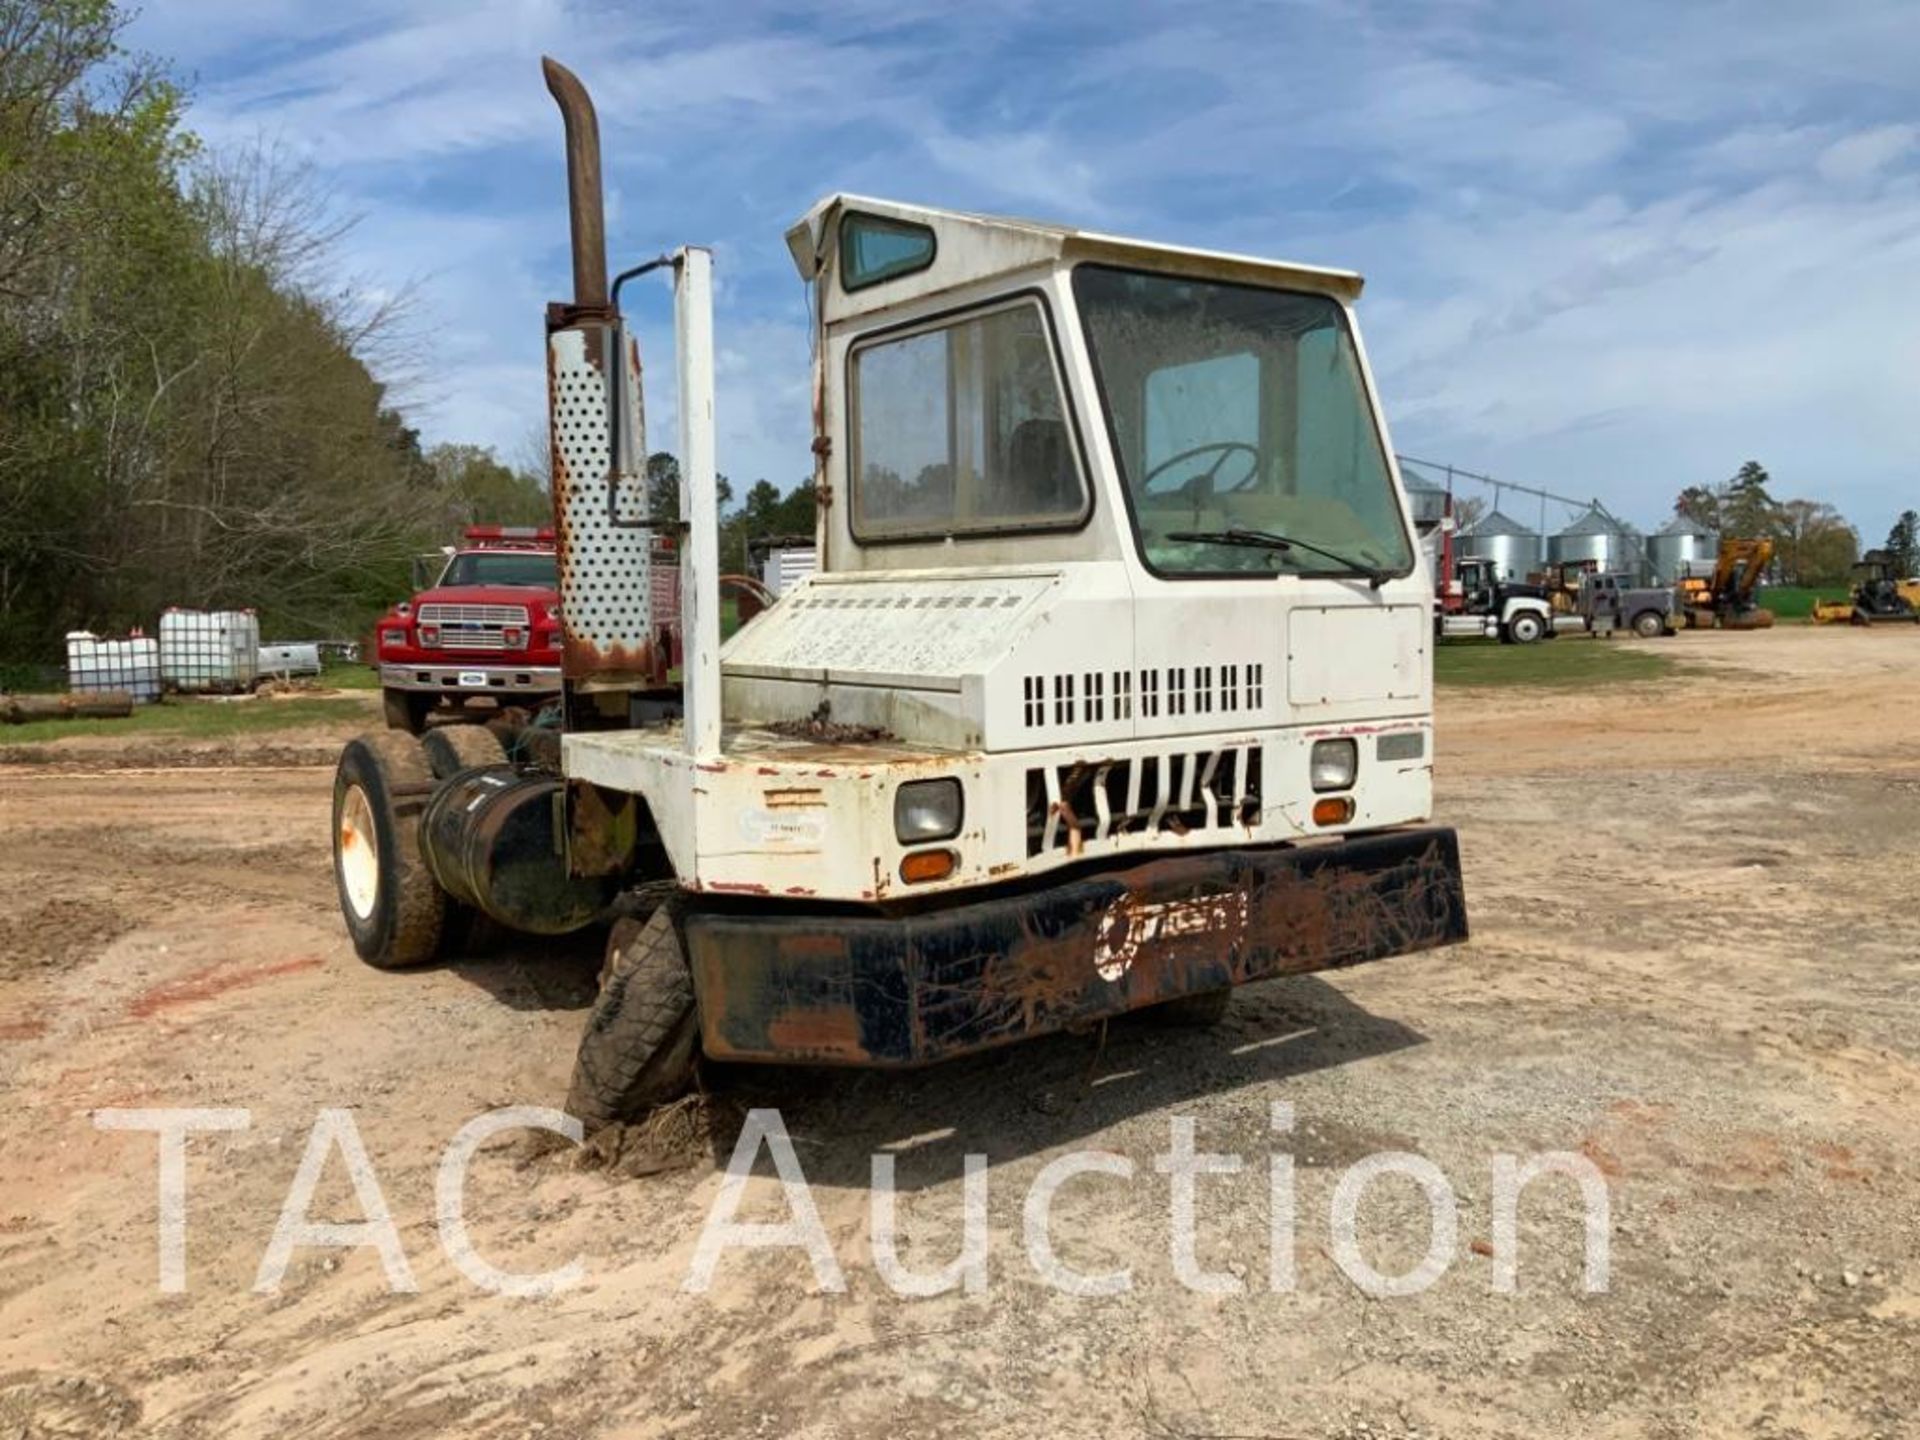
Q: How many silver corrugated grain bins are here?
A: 4